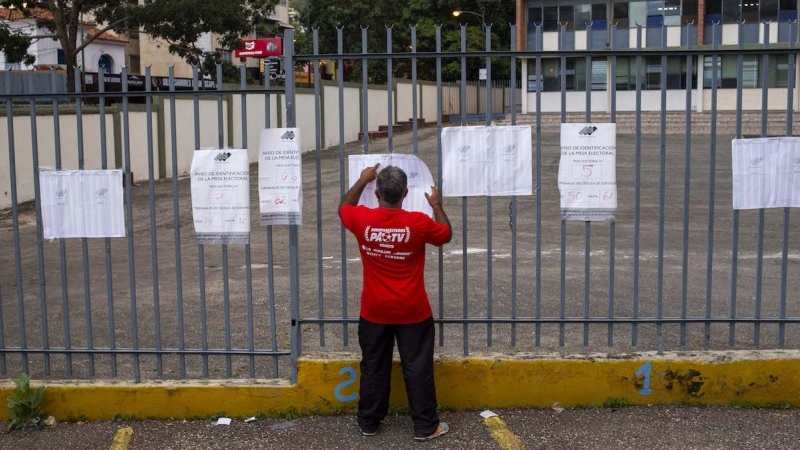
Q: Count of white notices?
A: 7